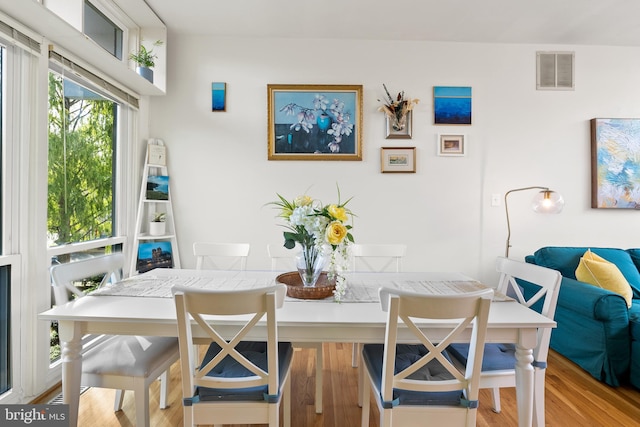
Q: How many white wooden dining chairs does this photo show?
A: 7